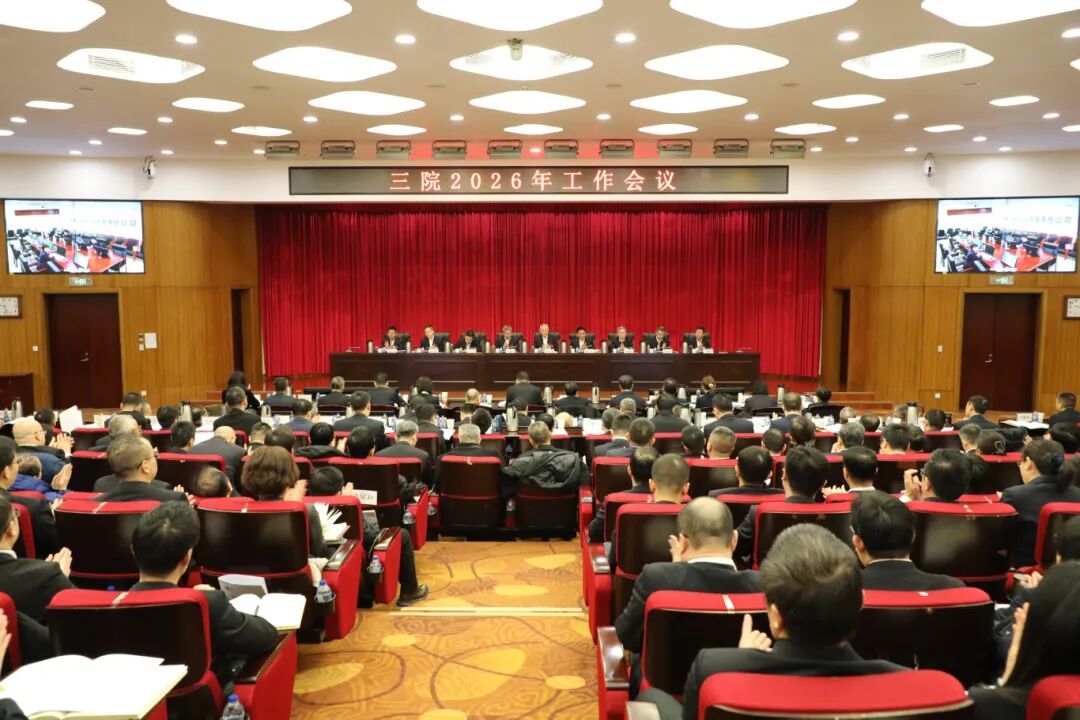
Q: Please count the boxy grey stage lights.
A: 10